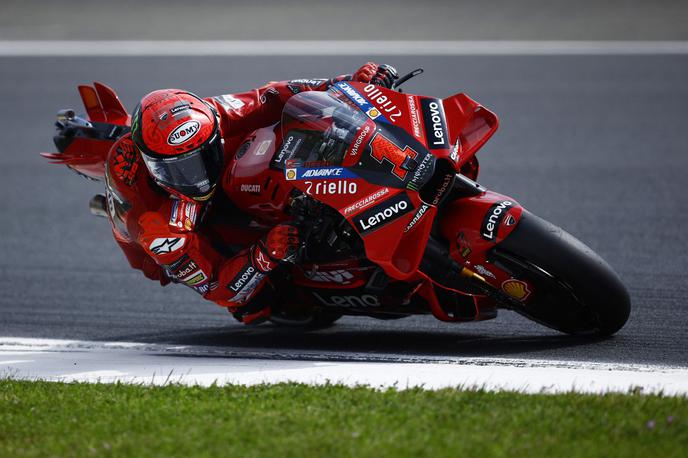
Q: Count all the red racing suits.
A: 1